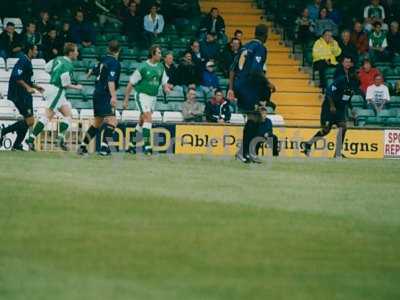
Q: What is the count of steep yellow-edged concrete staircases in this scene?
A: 1